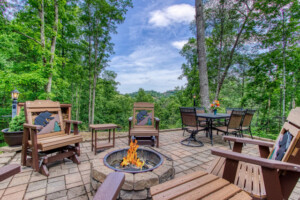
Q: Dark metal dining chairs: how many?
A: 5